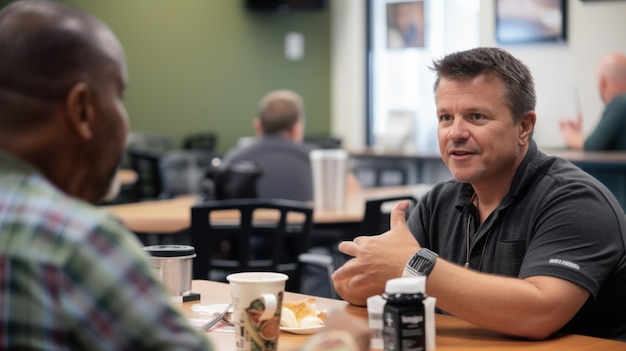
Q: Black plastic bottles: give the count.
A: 1